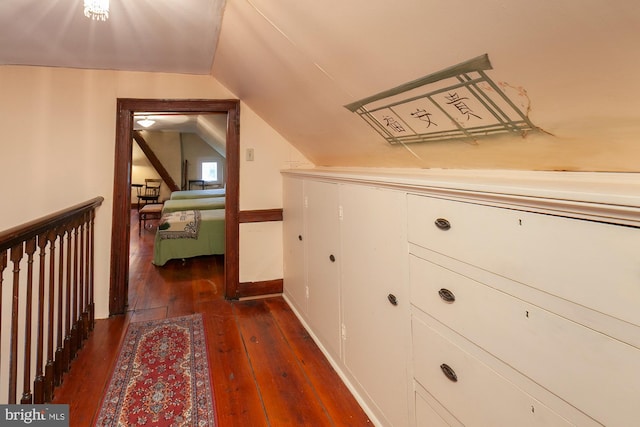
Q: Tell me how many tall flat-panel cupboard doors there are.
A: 3